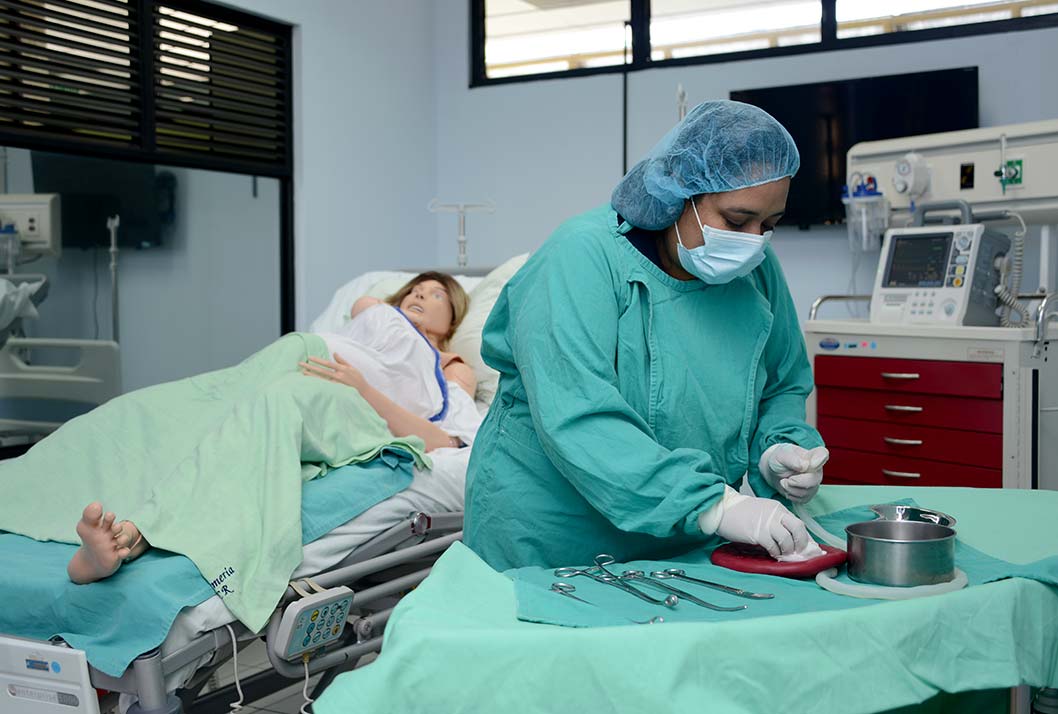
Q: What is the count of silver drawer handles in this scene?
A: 4